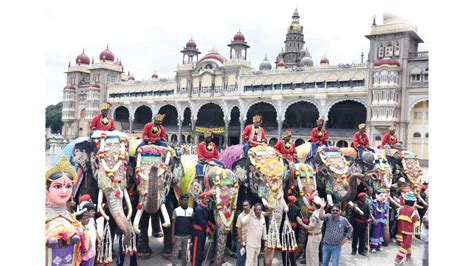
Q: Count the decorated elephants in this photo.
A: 8